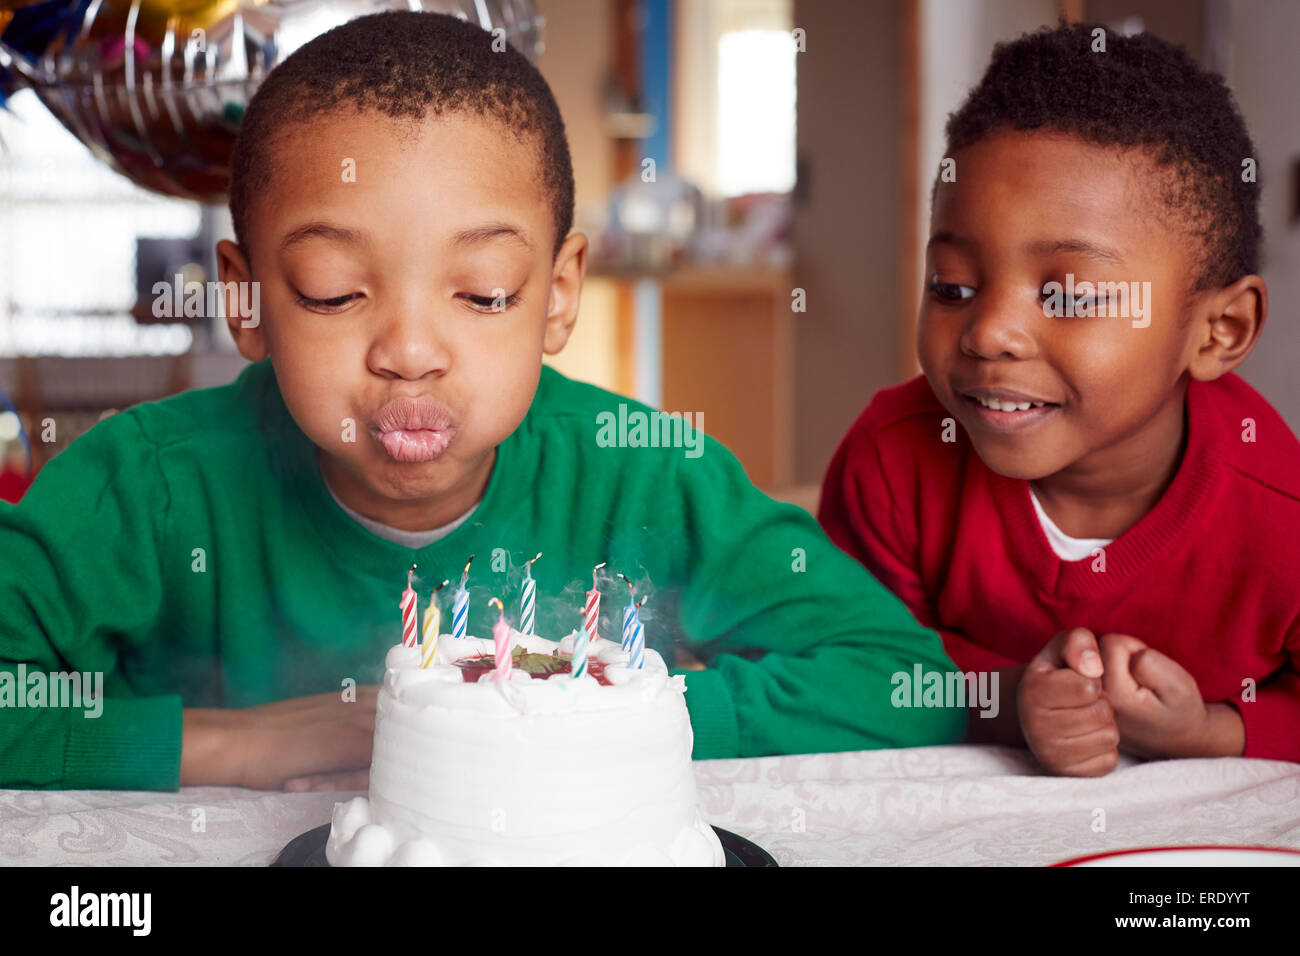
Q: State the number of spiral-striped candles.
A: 9